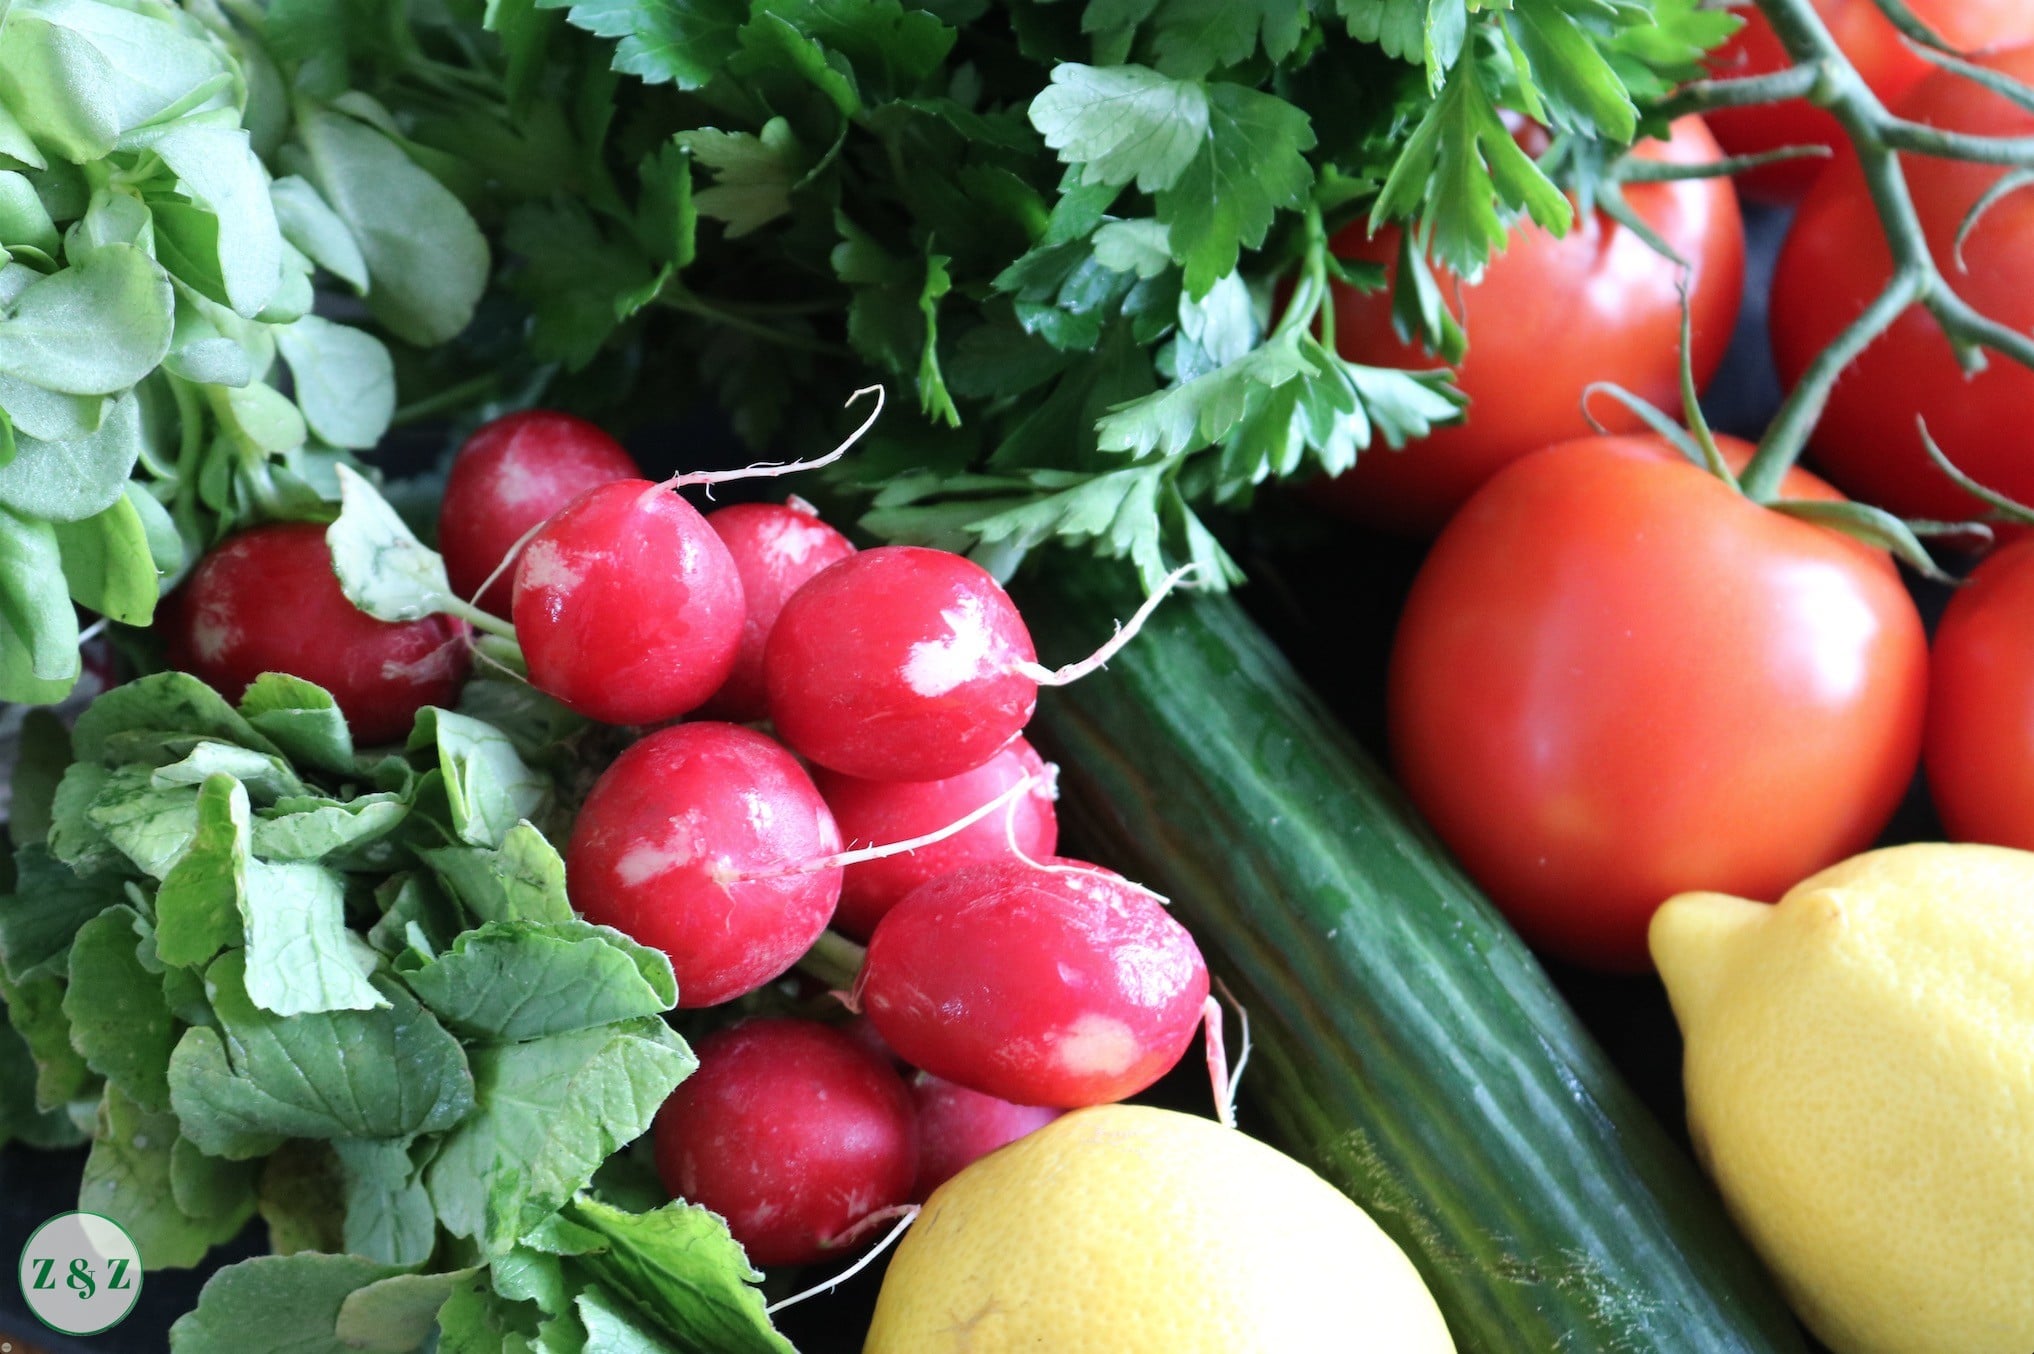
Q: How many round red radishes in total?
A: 10